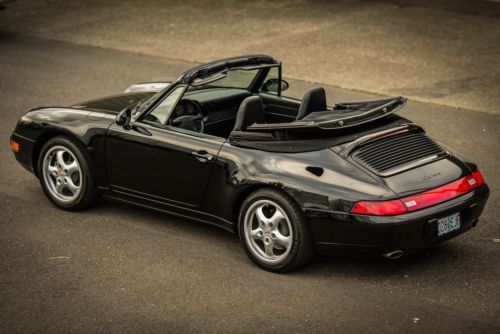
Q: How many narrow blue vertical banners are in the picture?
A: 0